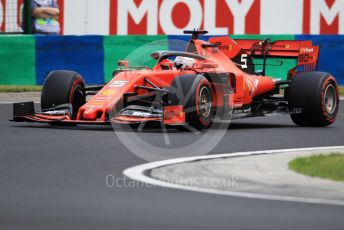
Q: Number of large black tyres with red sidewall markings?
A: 3